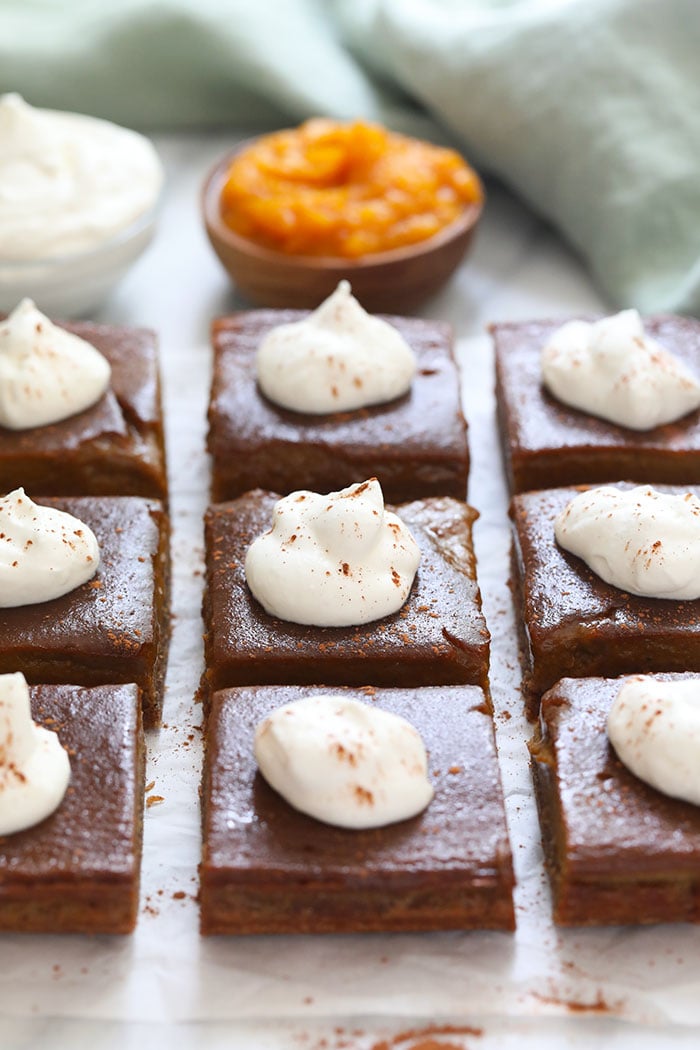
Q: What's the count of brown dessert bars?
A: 9